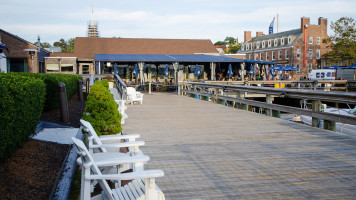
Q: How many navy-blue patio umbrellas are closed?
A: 6